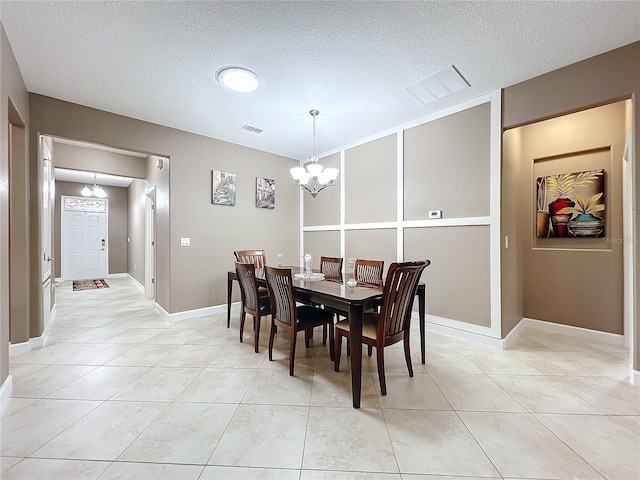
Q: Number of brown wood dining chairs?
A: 6